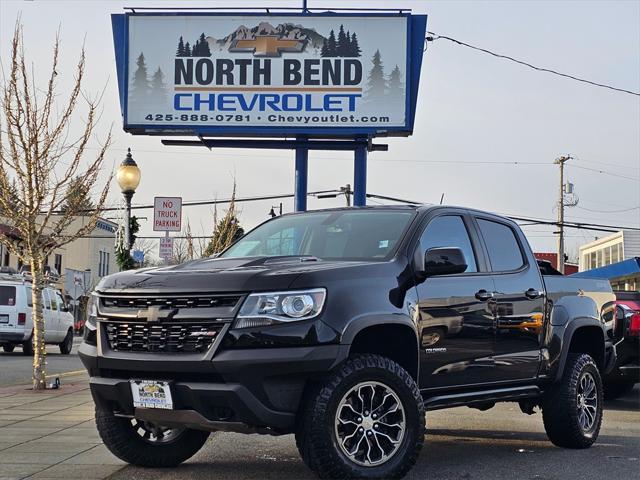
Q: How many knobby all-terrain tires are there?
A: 3